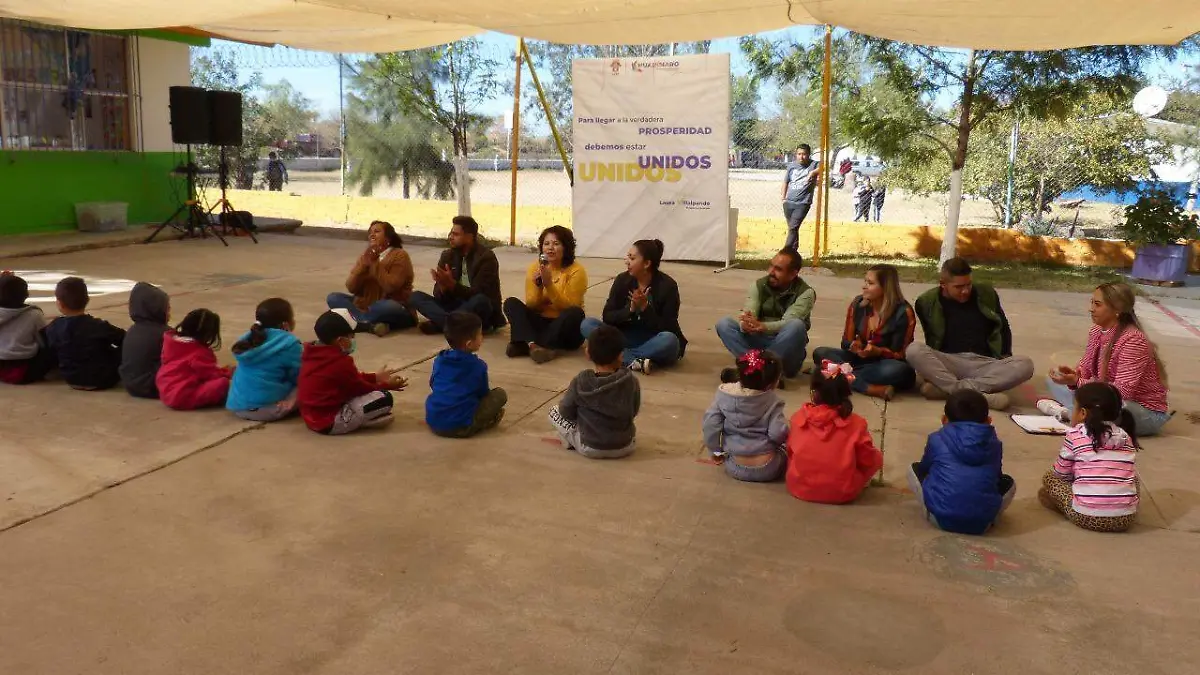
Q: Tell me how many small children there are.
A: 12